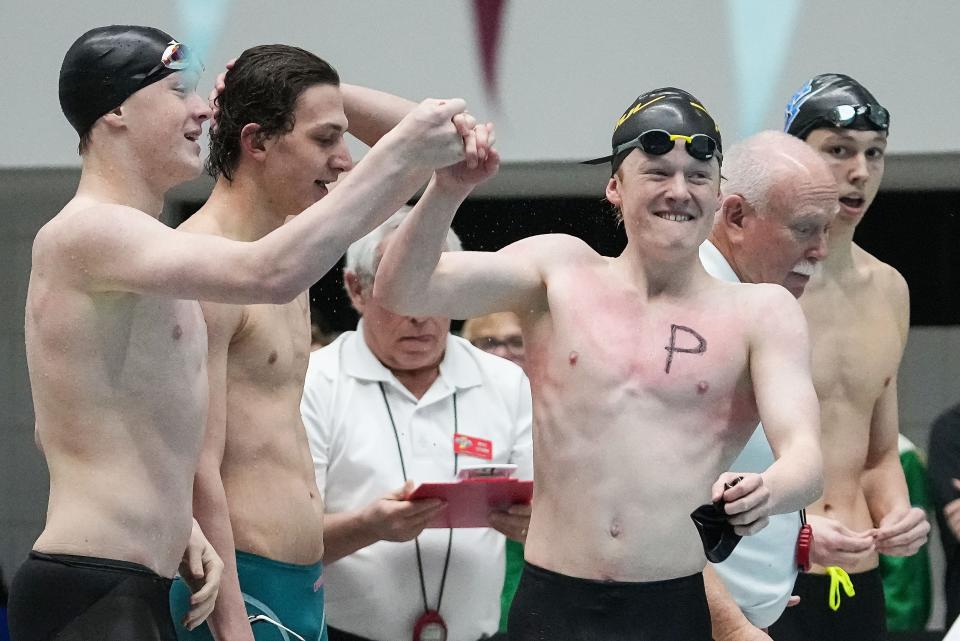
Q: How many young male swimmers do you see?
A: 4